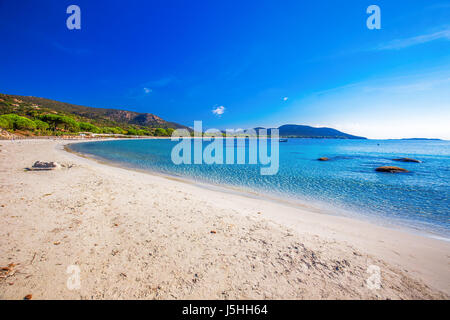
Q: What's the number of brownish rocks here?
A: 3